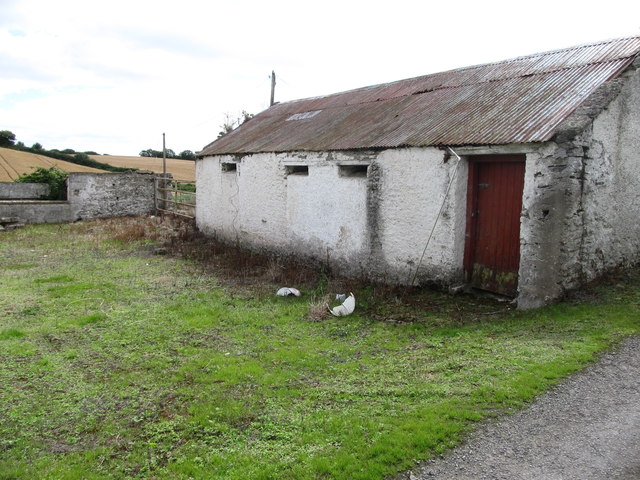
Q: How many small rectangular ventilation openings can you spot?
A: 3